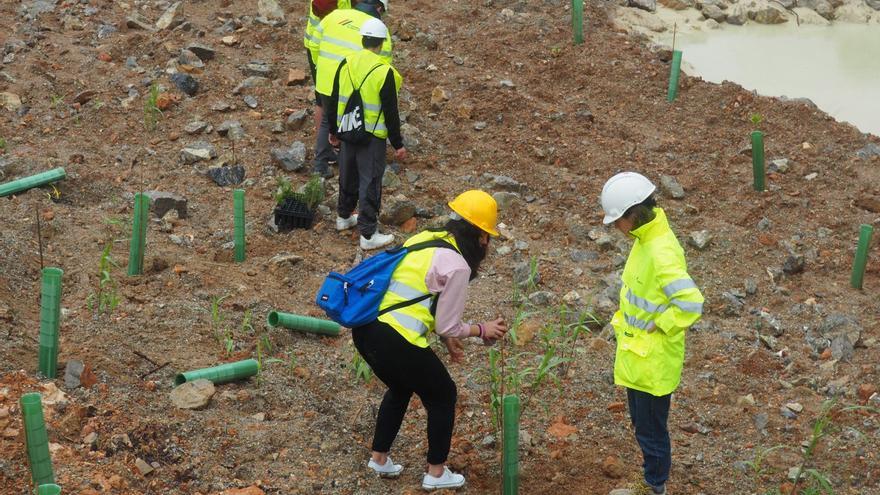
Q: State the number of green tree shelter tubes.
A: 13